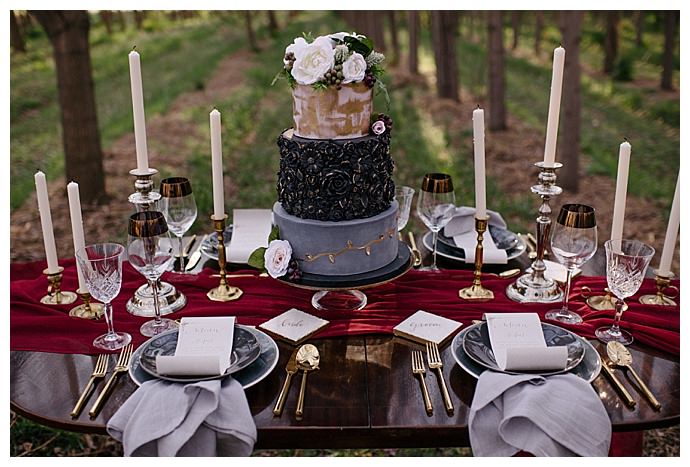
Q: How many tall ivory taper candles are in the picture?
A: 8